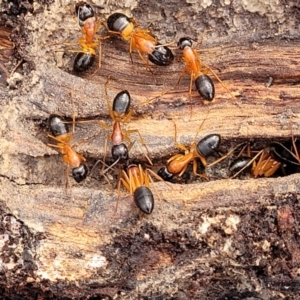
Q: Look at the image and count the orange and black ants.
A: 8